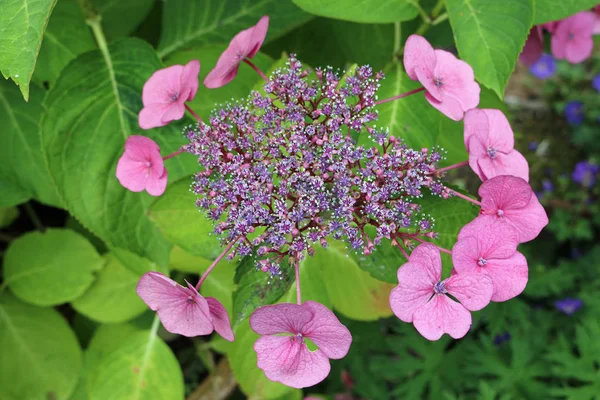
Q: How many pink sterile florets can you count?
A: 10